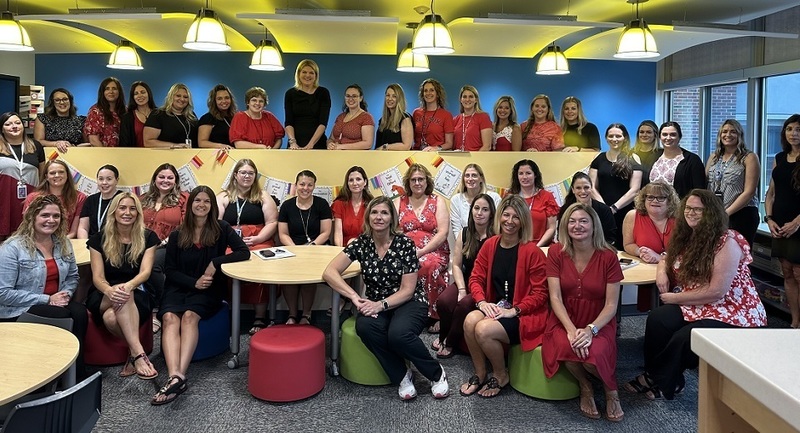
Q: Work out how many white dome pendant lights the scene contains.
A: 8